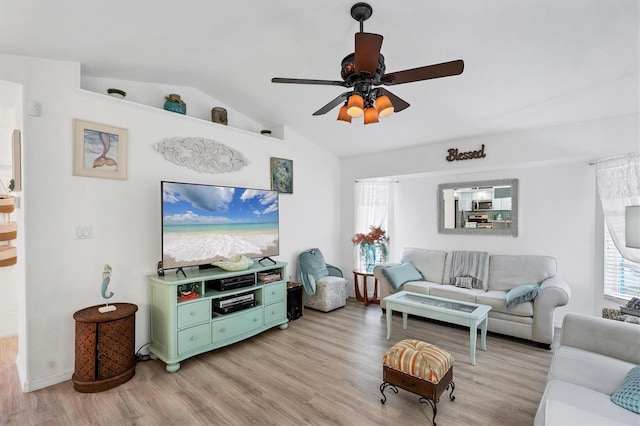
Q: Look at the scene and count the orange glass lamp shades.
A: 4